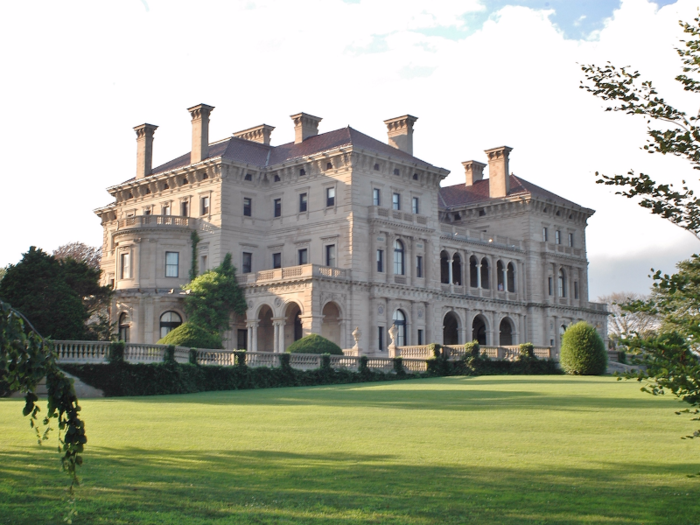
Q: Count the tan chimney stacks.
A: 7